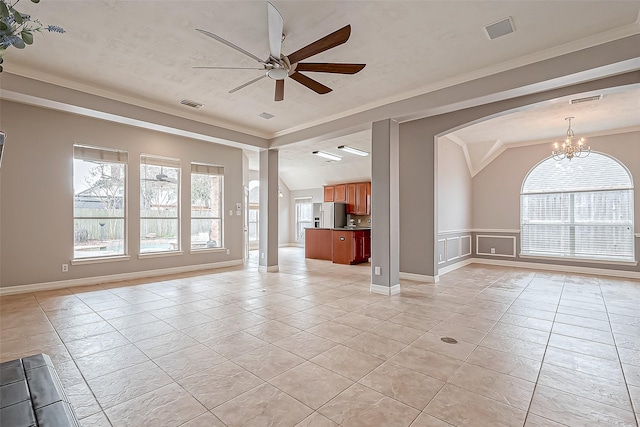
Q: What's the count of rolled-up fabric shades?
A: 3